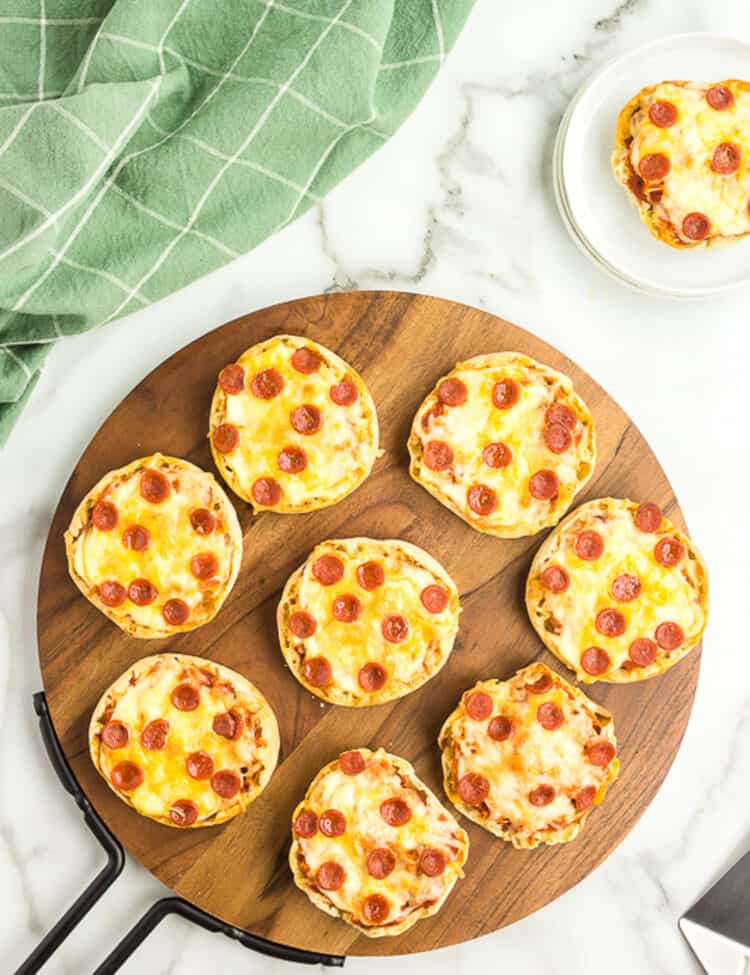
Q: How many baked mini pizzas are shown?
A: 9